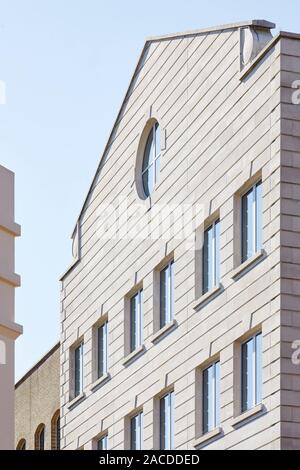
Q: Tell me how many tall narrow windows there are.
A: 11